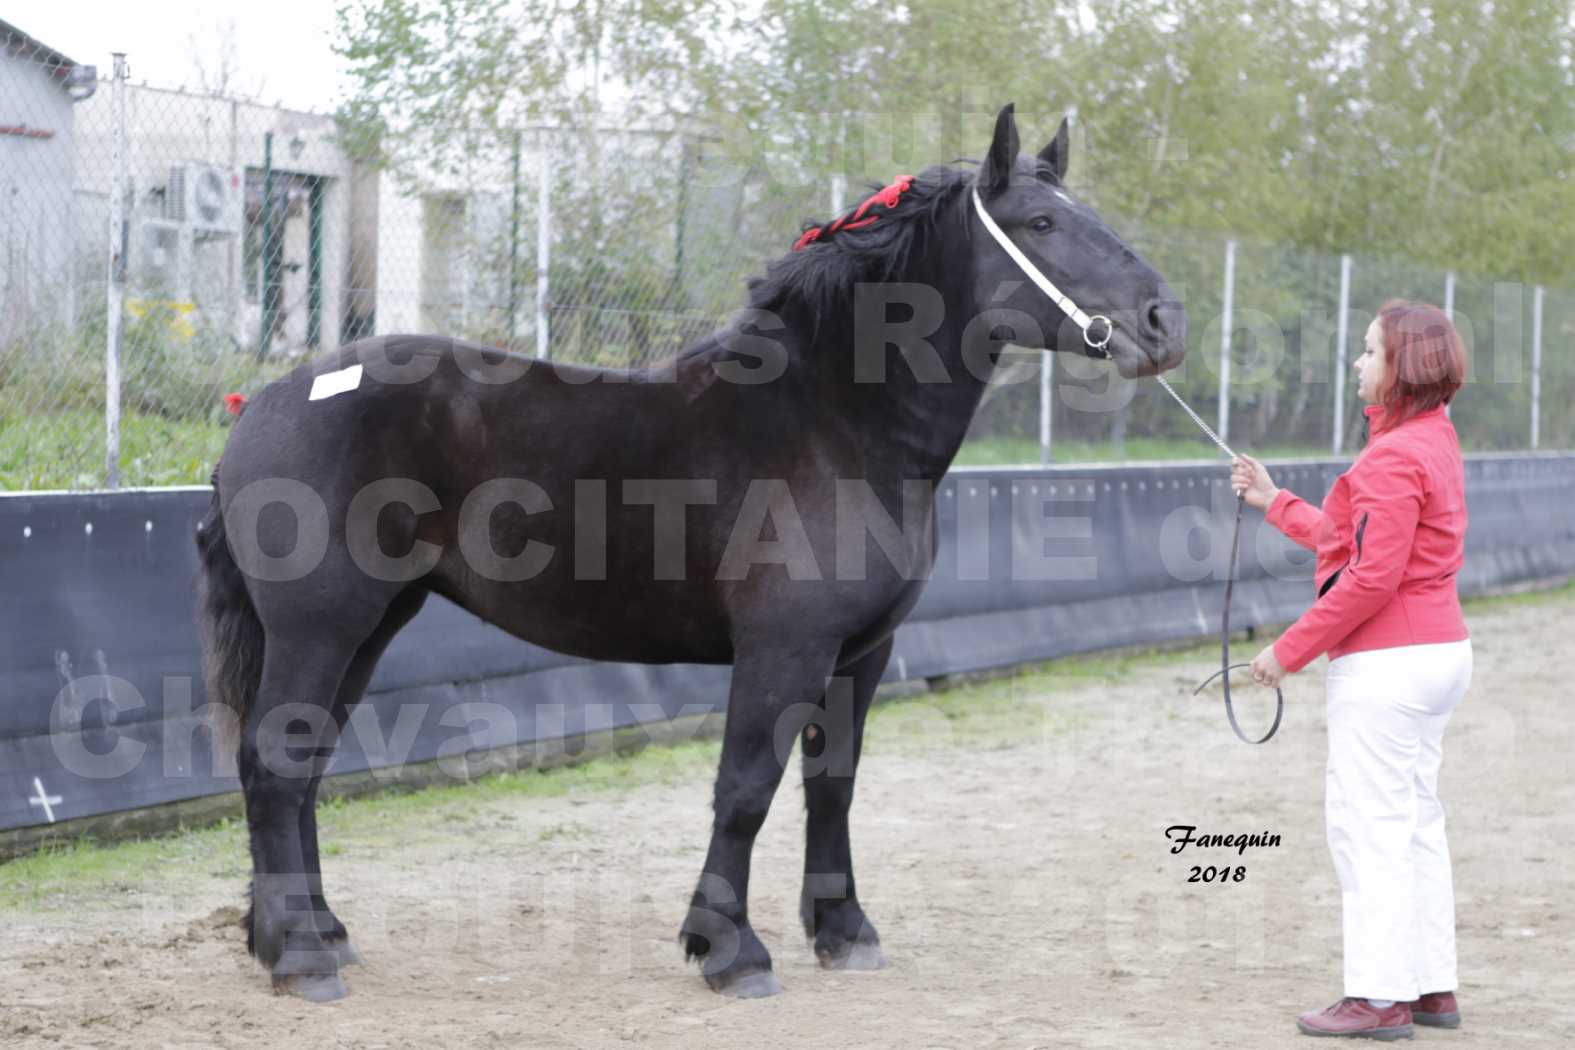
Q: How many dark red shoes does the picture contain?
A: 2